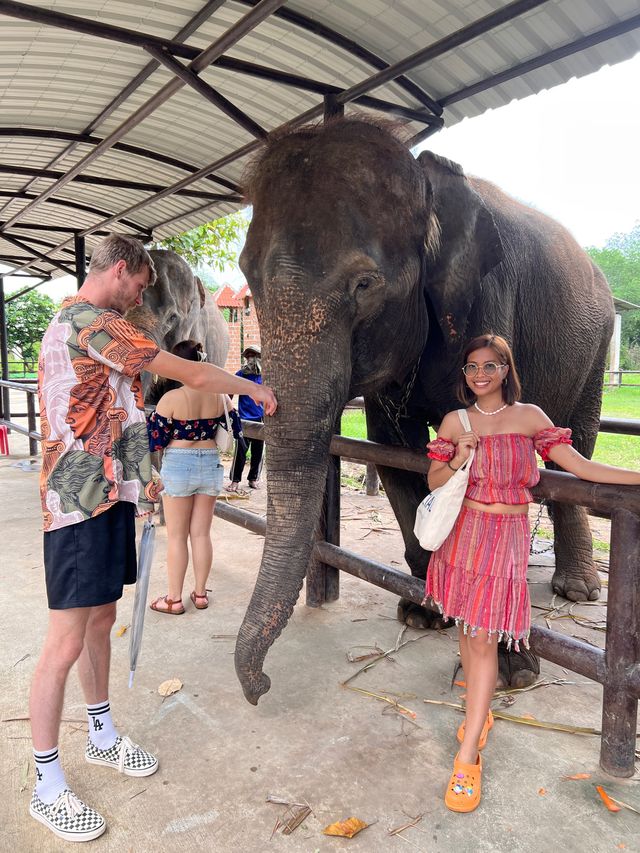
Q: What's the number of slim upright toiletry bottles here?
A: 0